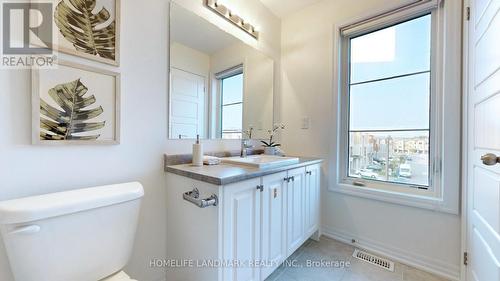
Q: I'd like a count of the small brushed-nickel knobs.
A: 4